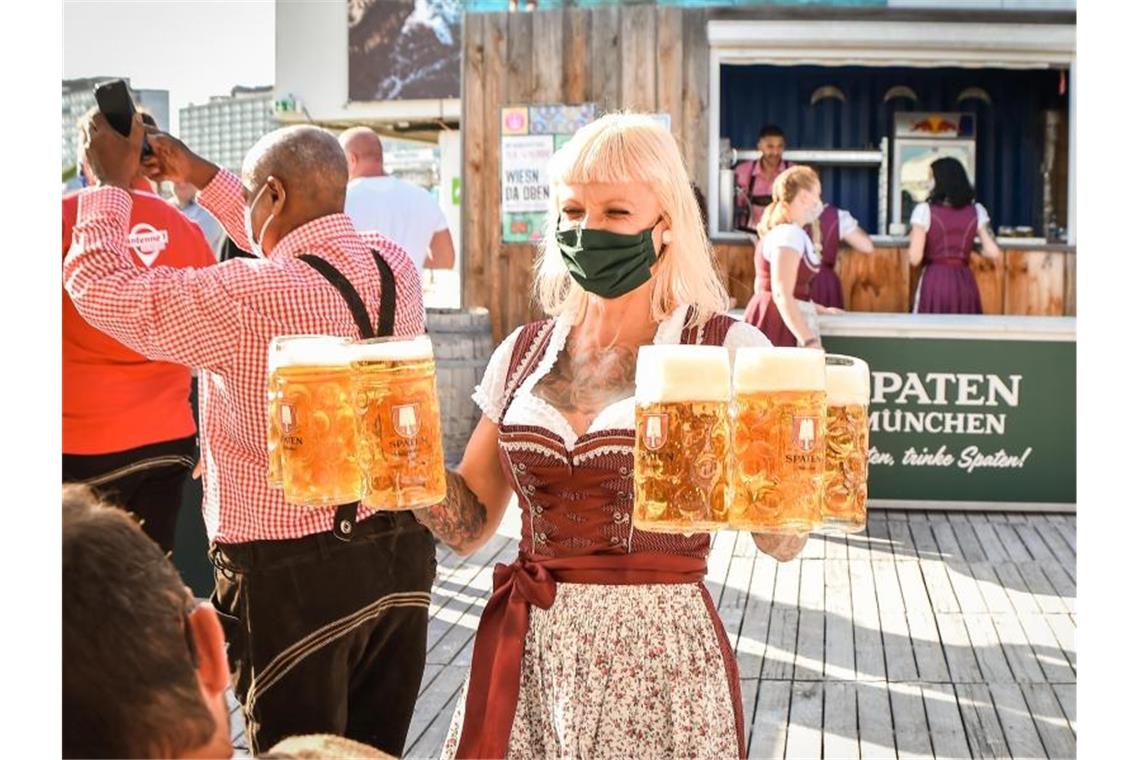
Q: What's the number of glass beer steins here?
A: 6